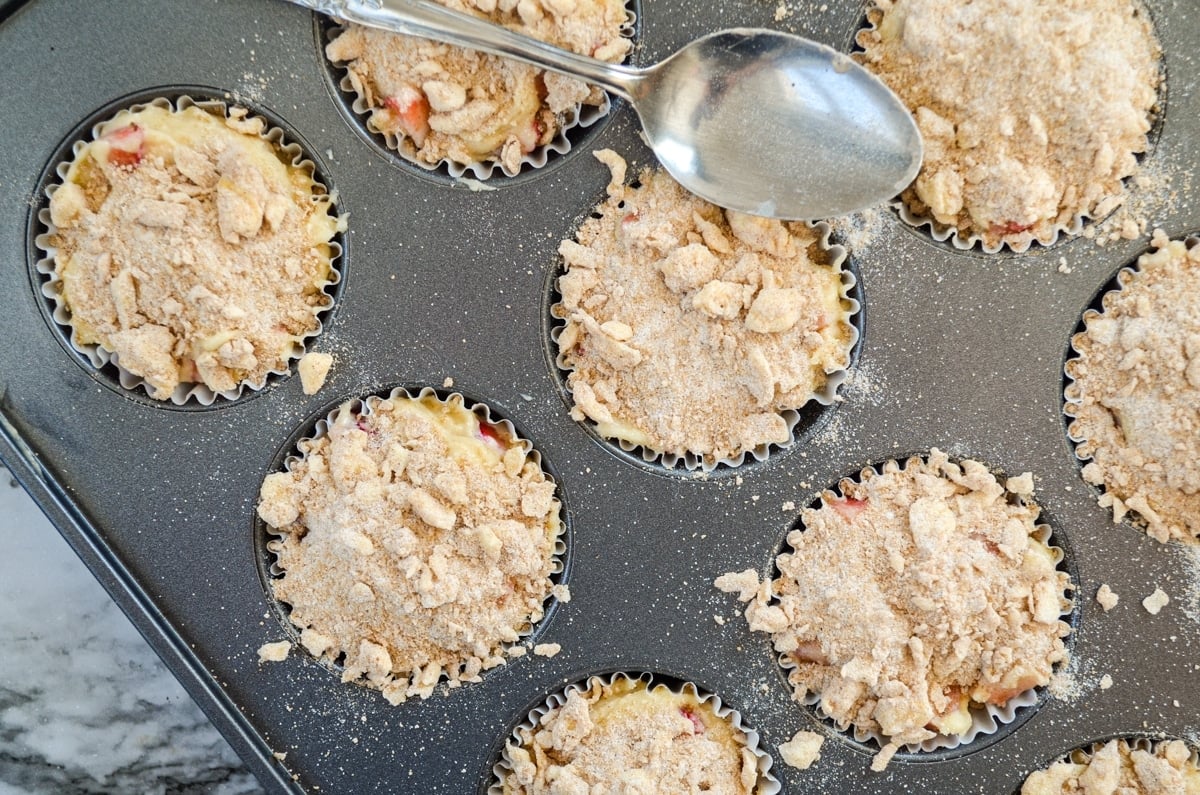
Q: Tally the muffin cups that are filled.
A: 9